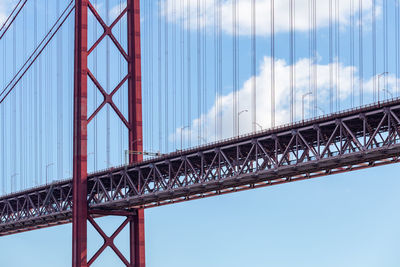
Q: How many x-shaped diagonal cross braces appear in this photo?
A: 3